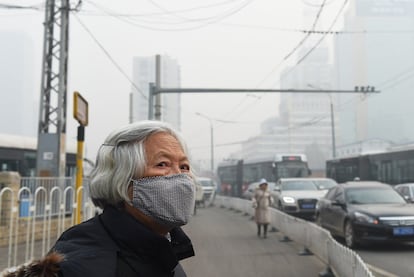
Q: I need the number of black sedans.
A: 1